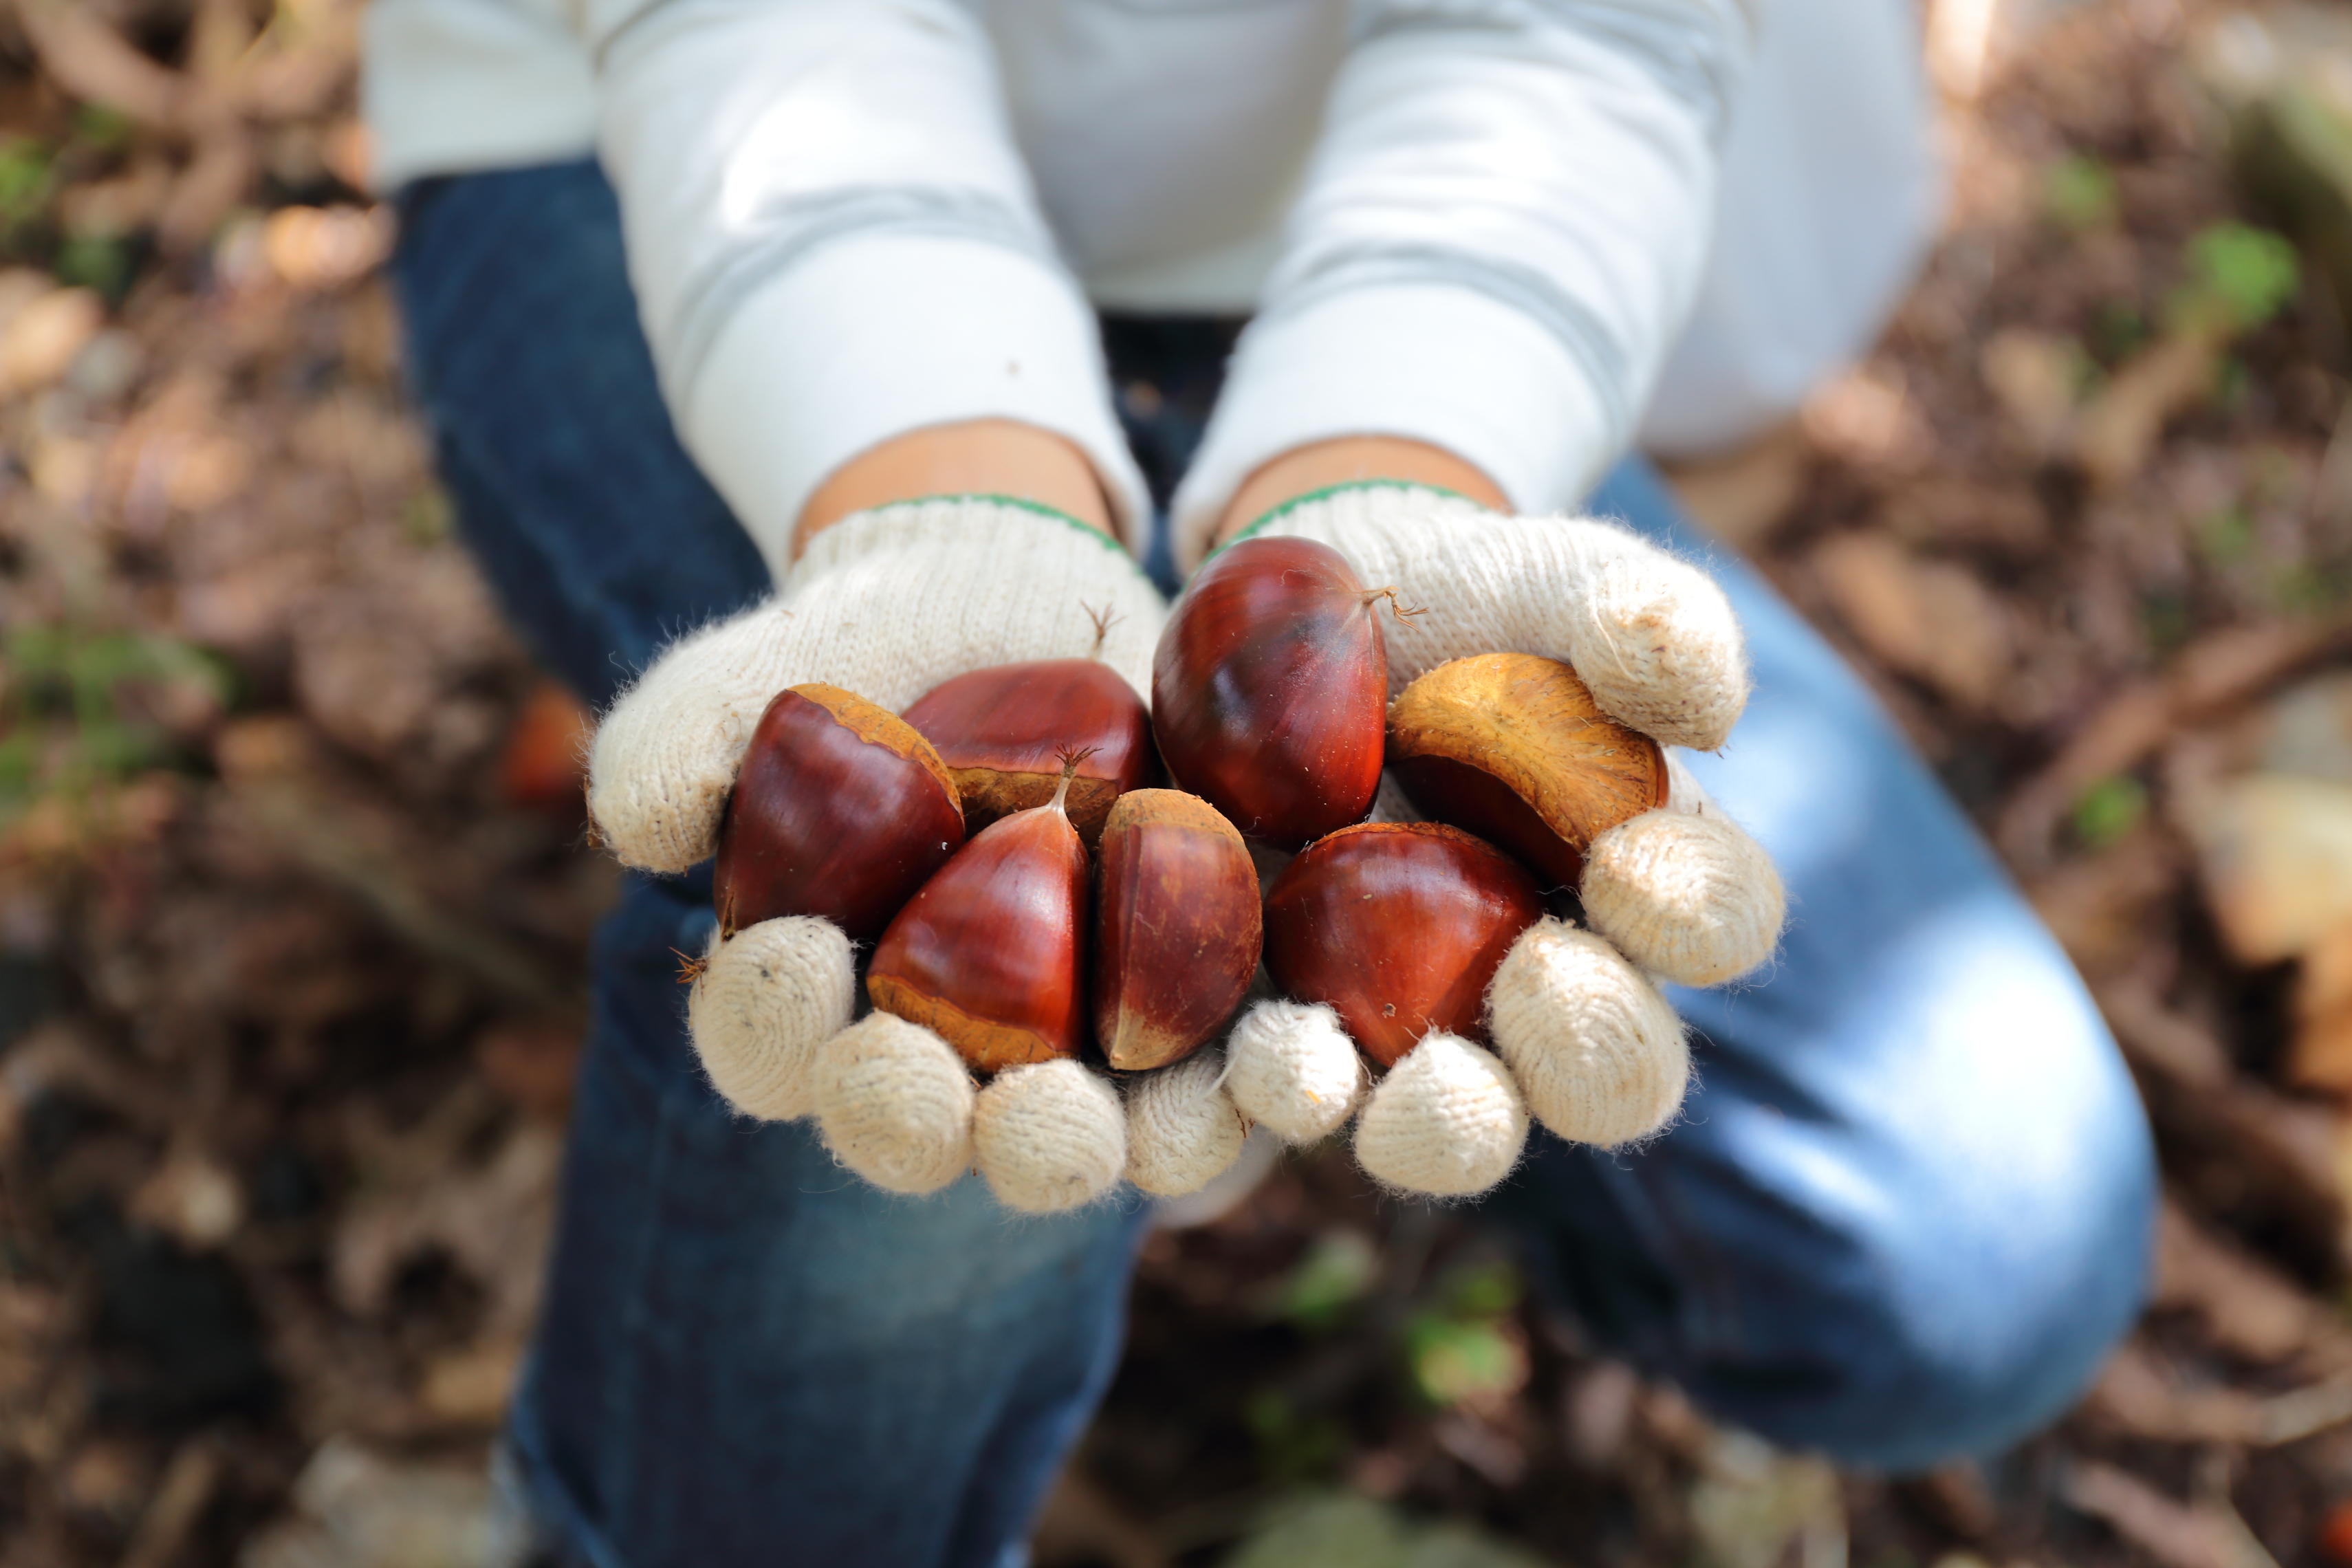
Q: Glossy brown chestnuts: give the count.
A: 7